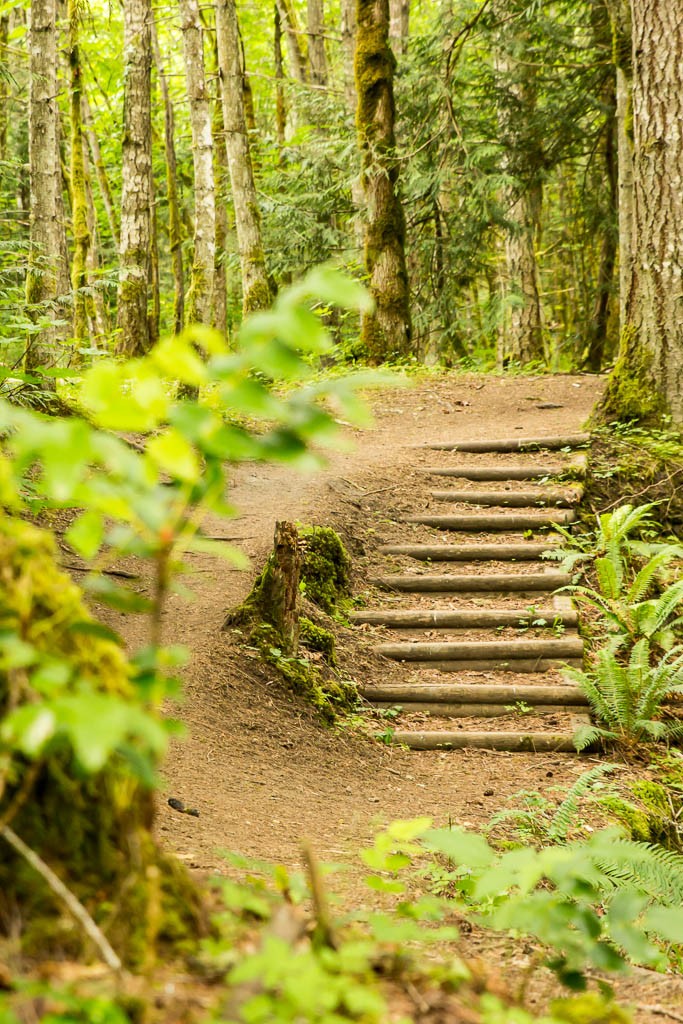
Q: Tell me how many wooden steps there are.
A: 10